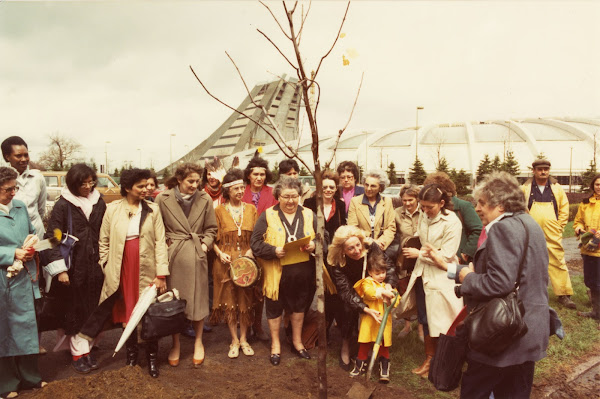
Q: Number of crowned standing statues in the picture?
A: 0